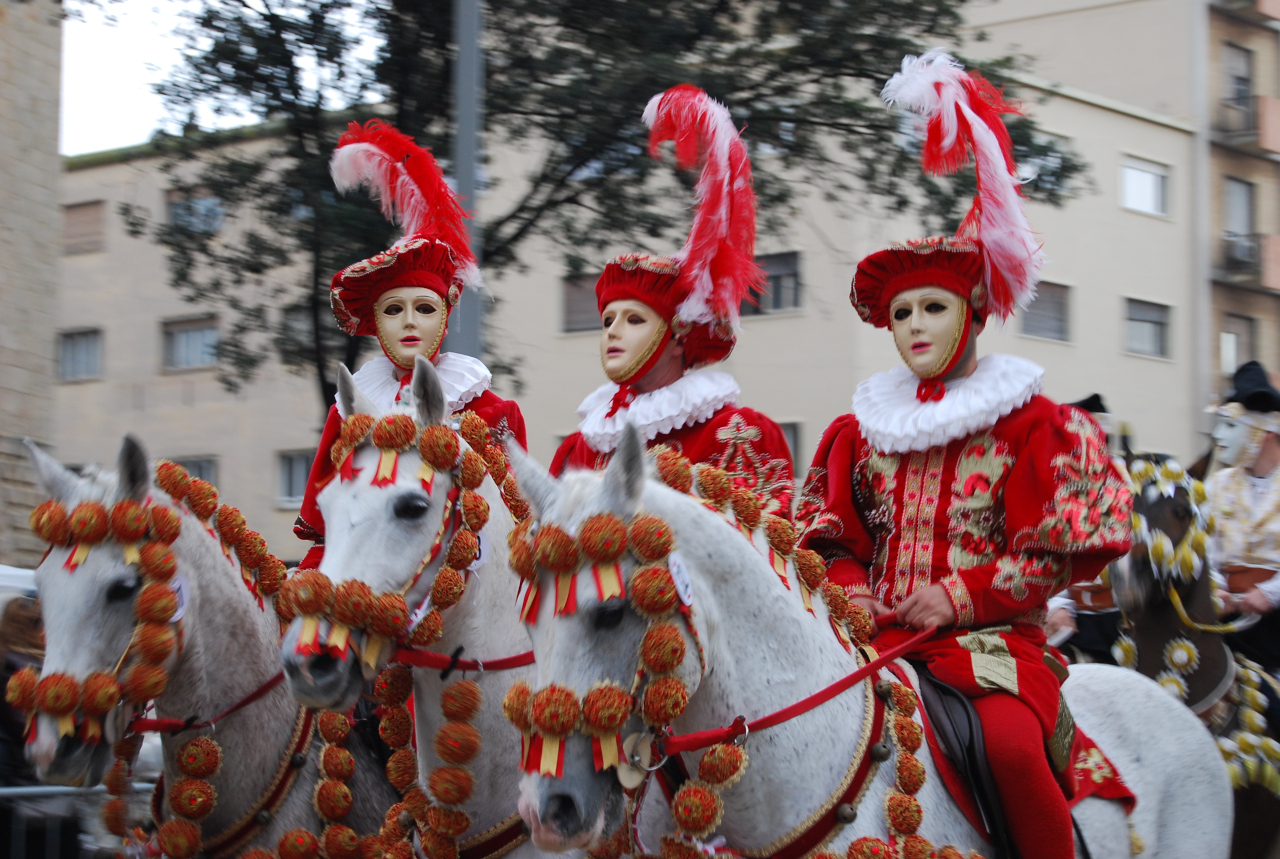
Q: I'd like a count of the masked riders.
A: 4